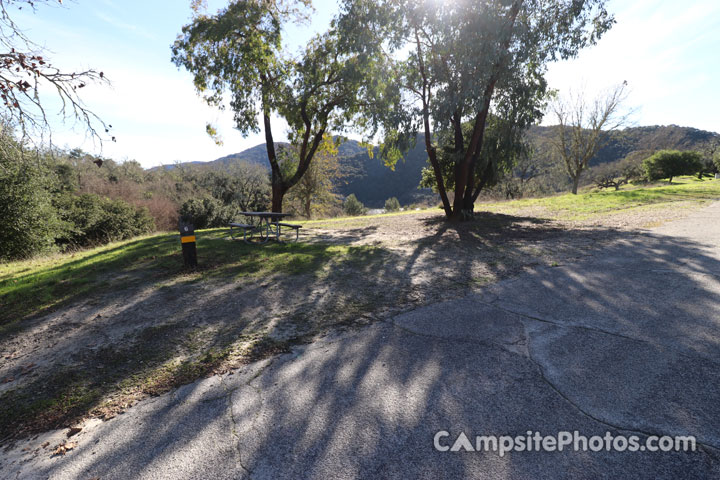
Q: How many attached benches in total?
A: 2